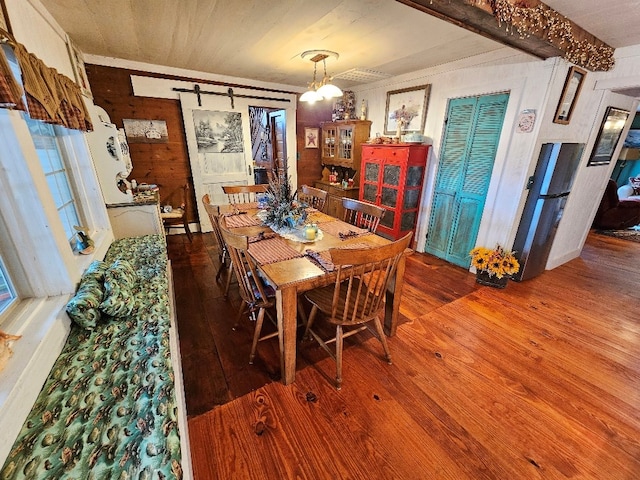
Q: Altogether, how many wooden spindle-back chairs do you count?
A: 6